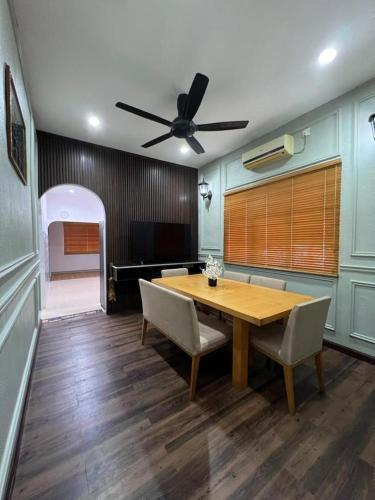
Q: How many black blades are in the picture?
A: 5